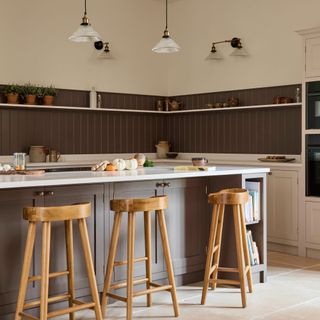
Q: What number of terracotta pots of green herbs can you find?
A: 3